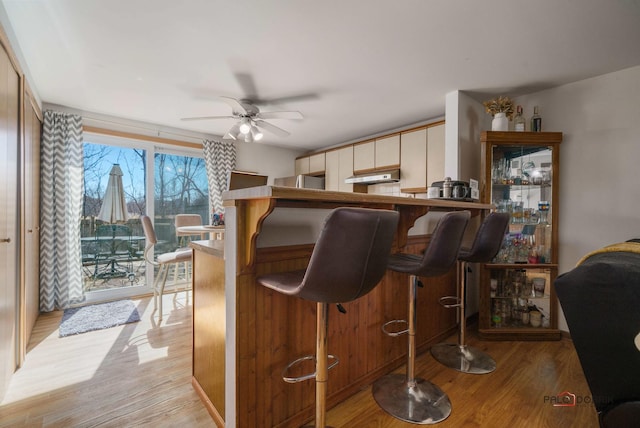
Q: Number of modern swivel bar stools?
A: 3